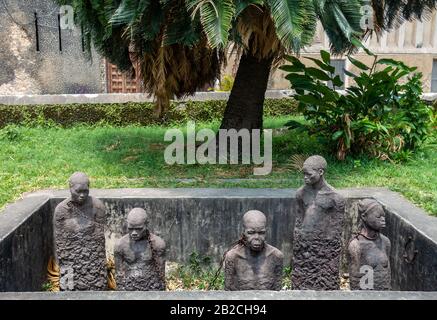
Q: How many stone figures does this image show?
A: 5